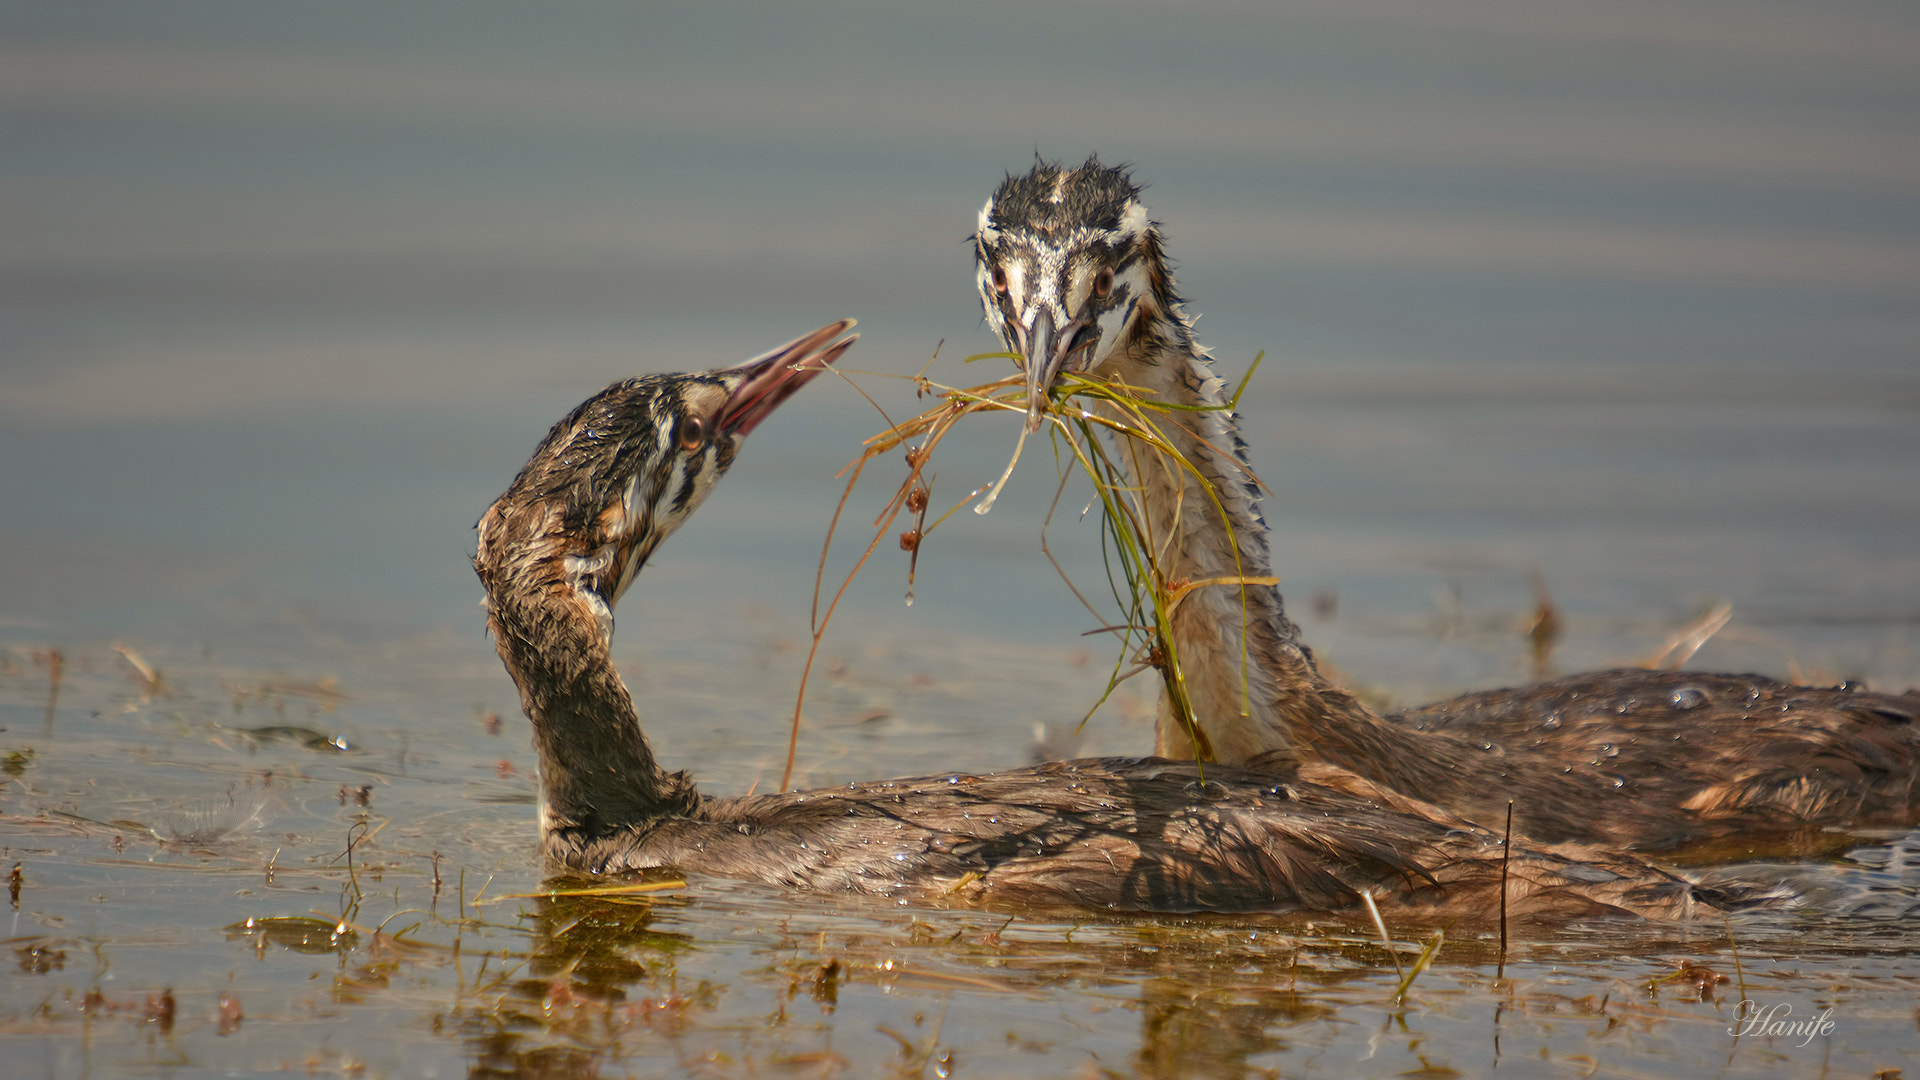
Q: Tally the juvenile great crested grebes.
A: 2